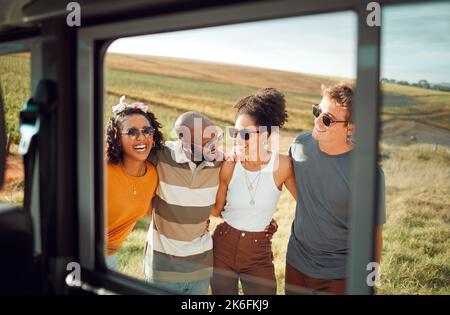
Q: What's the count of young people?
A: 4